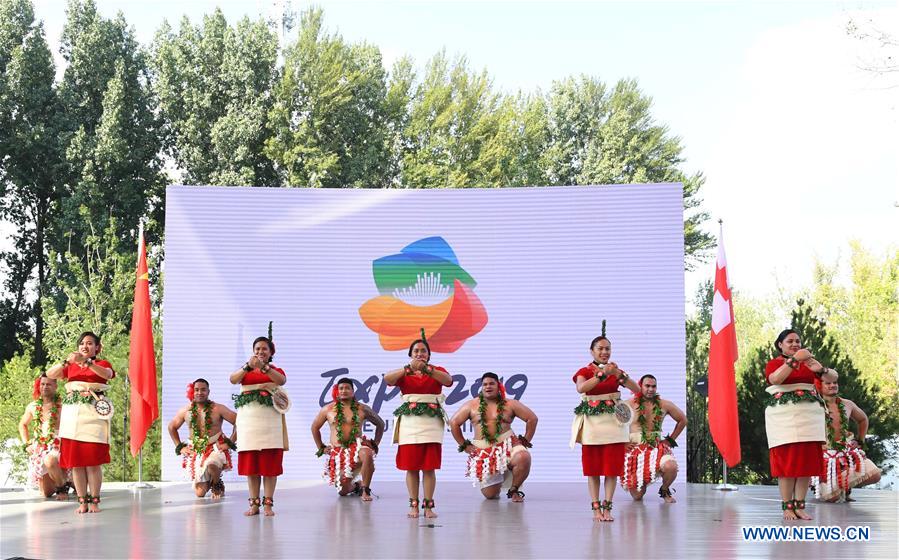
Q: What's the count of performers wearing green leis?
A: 6